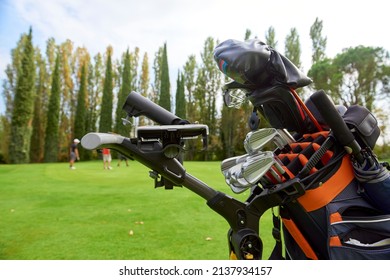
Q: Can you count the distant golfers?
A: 3